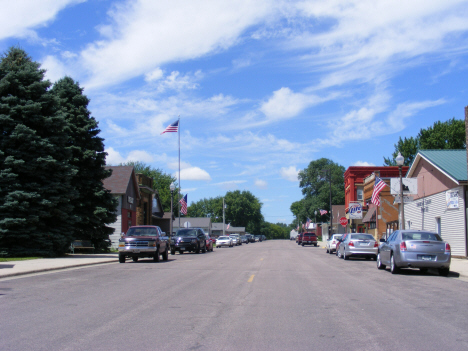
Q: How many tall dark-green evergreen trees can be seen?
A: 2